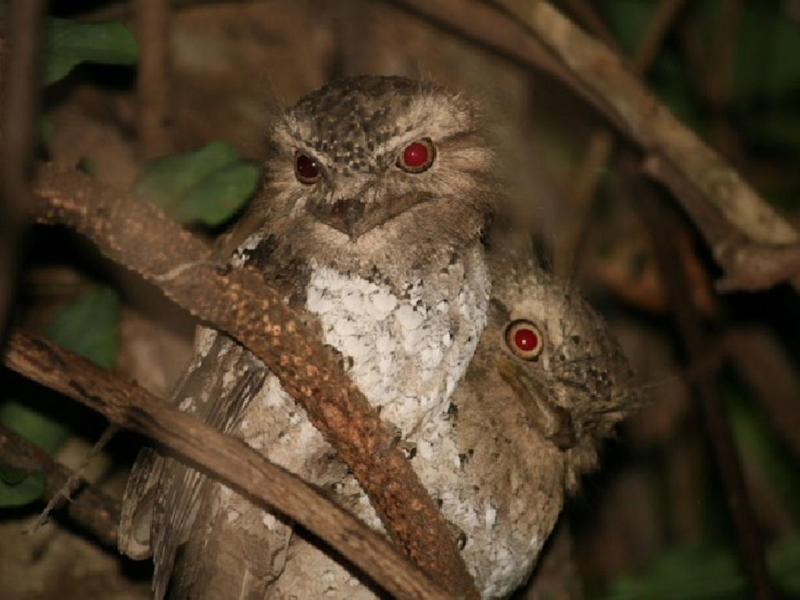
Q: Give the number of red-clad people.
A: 0